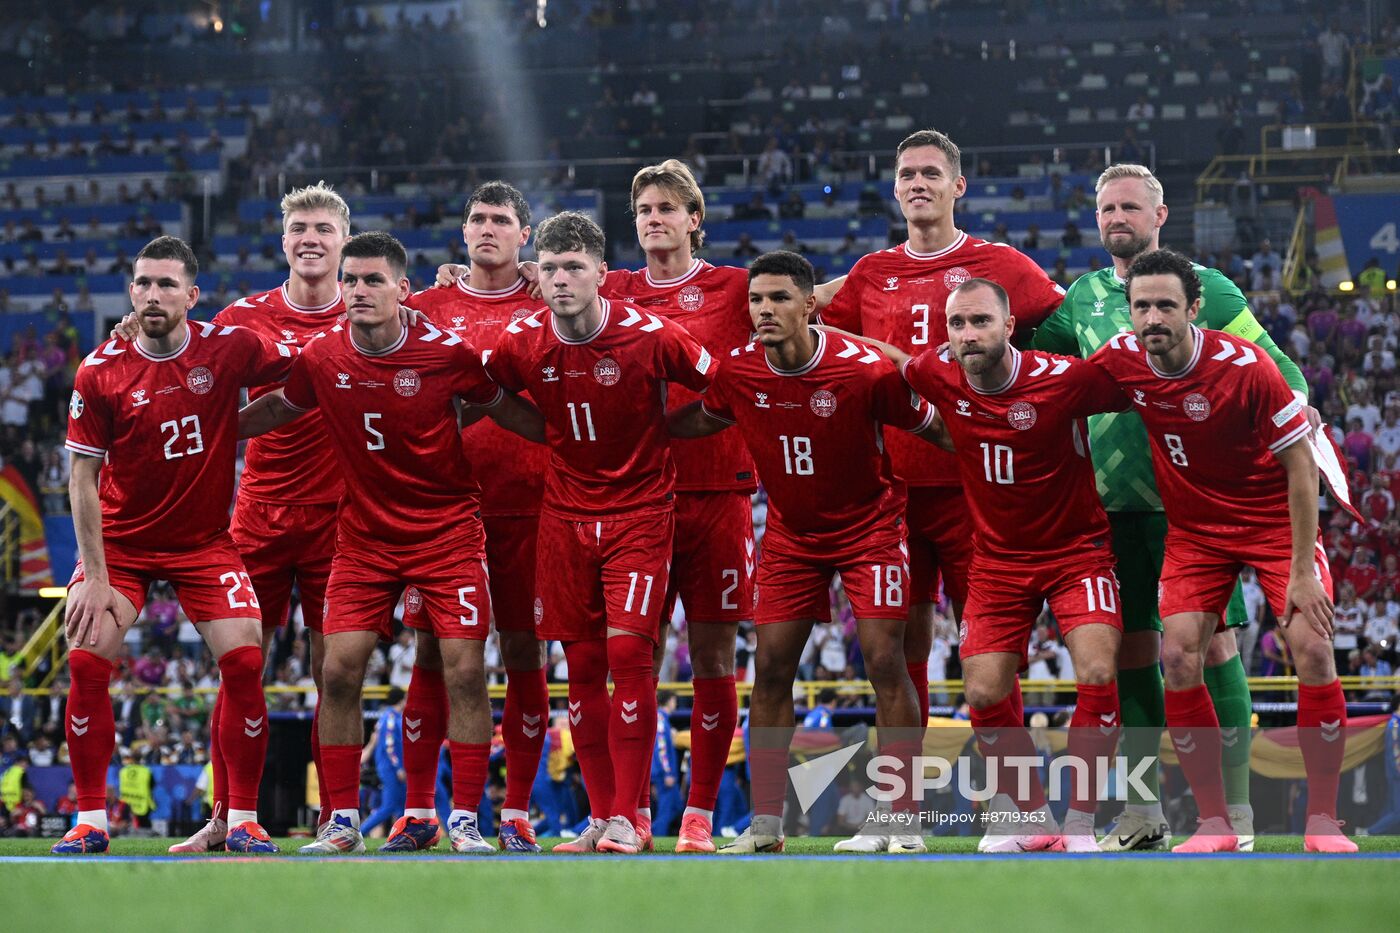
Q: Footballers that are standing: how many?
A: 11